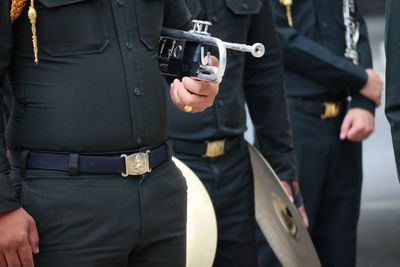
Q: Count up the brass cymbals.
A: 2